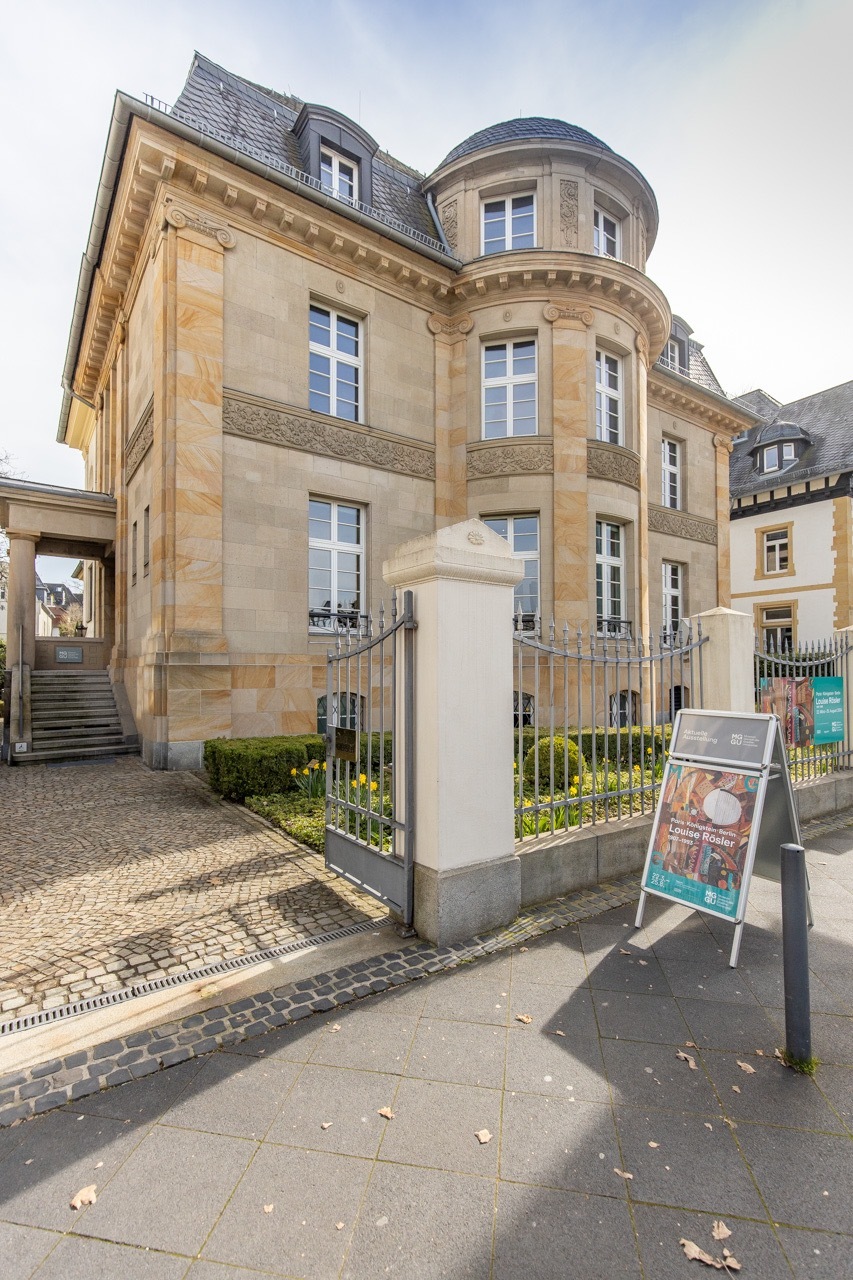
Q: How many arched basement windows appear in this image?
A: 4